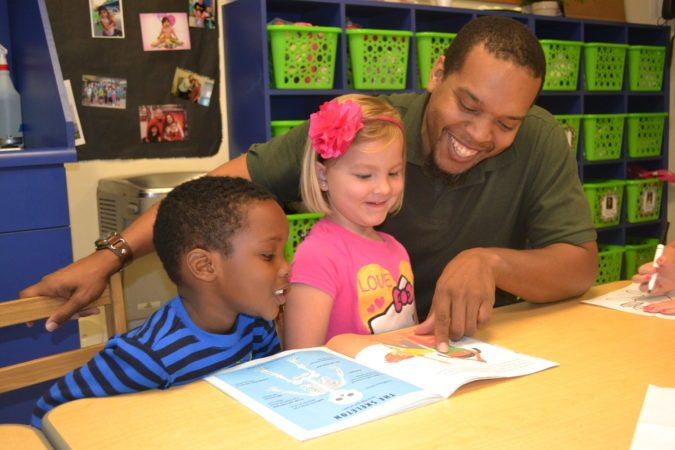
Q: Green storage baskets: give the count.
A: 15